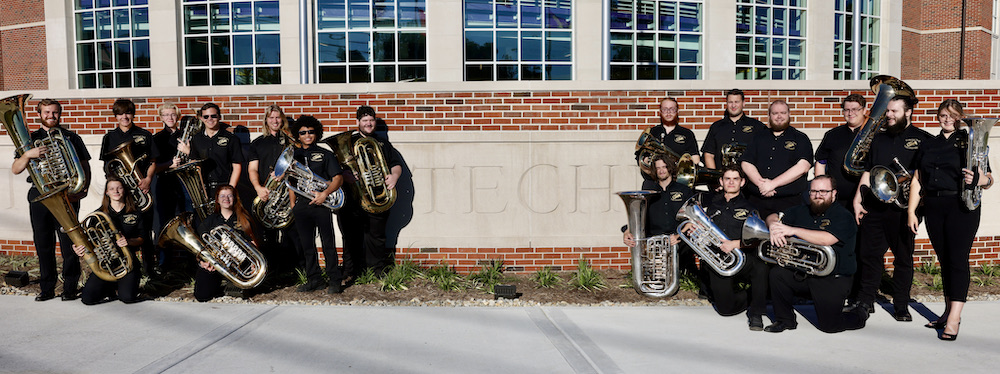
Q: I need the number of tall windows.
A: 7